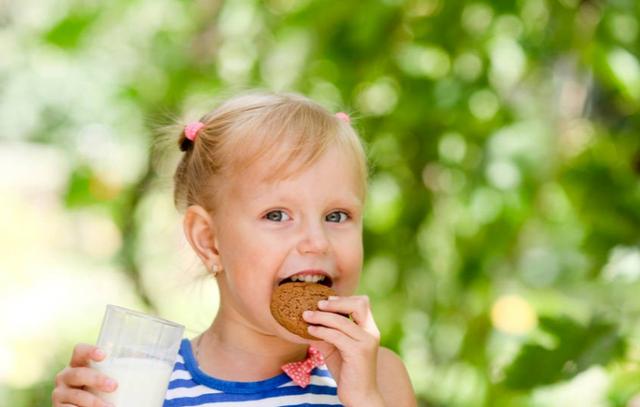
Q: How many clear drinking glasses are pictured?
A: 1